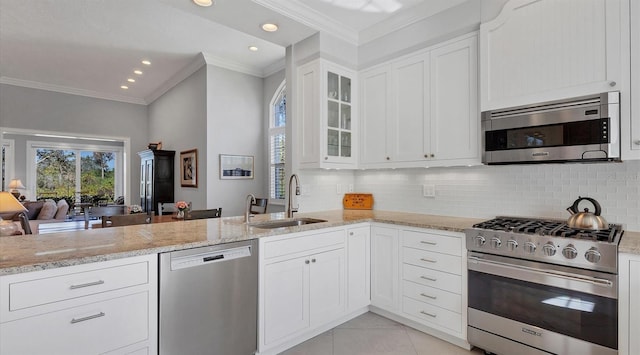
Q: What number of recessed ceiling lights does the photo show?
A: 7